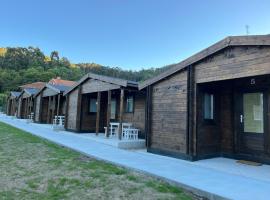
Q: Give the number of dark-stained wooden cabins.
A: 5